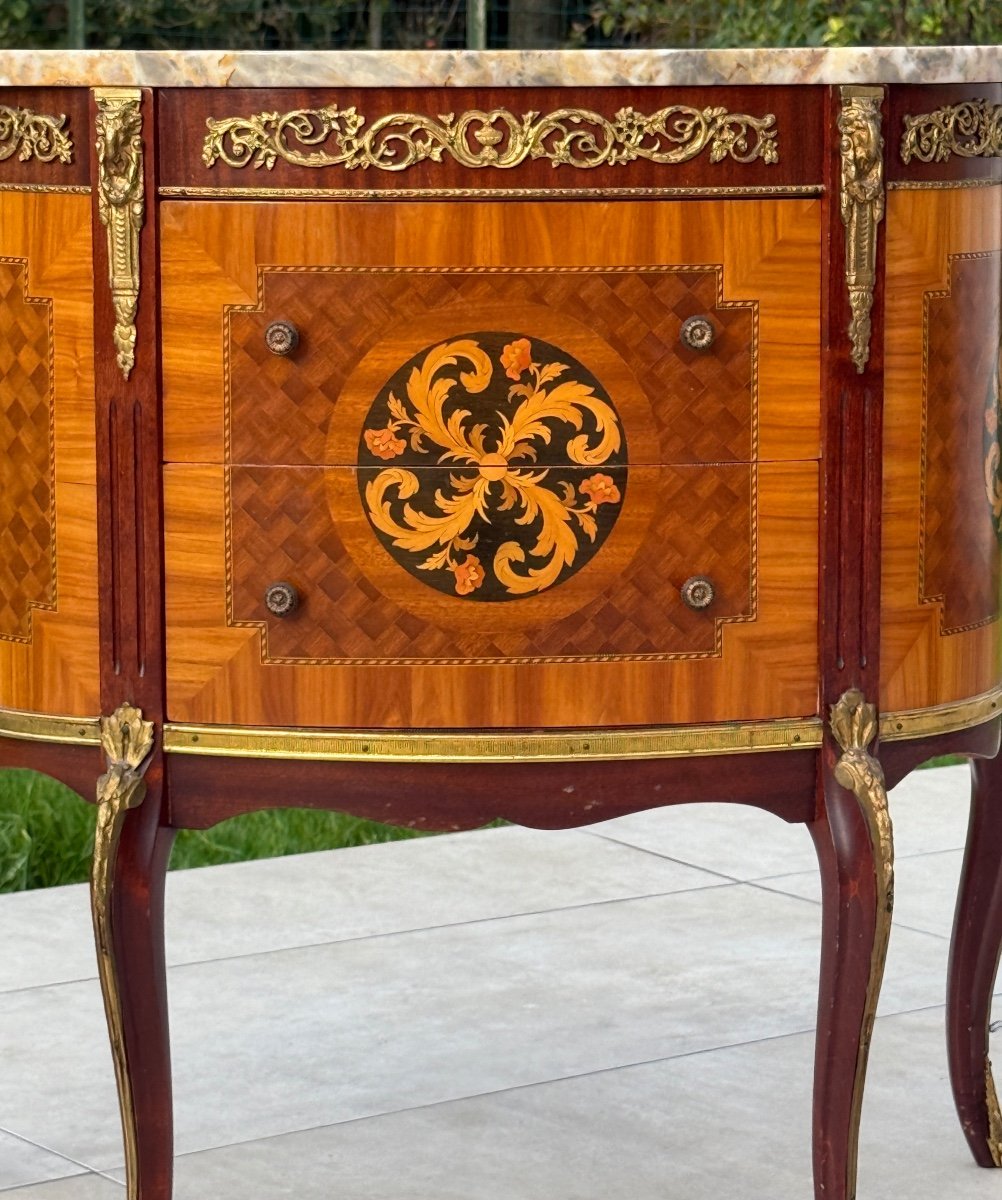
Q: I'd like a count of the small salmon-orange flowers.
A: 4